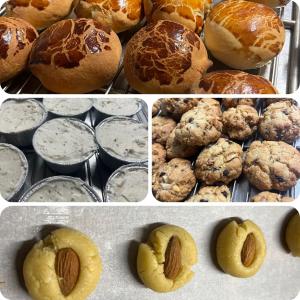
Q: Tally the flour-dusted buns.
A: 0